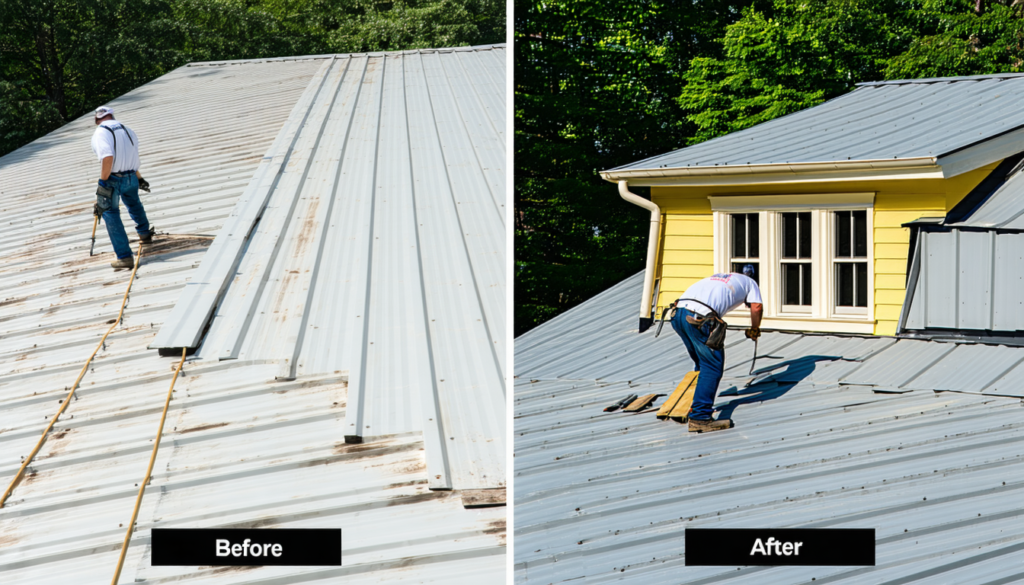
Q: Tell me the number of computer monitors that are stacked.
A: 0